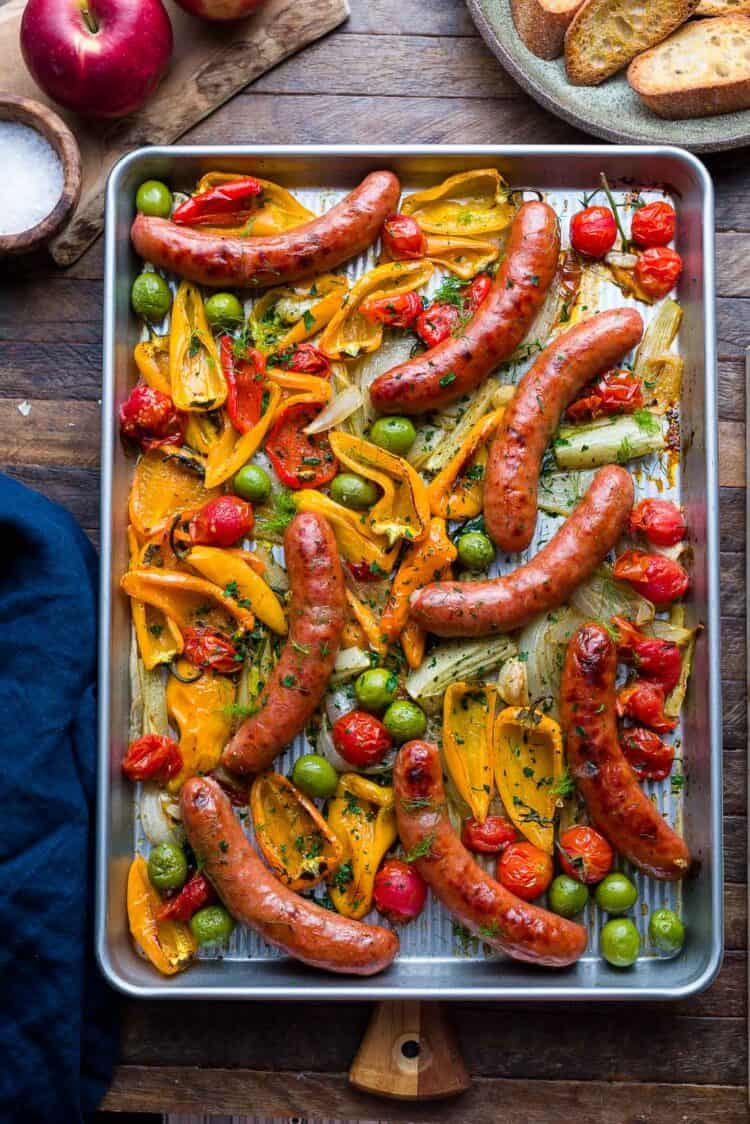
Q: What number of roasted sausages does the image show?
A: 8